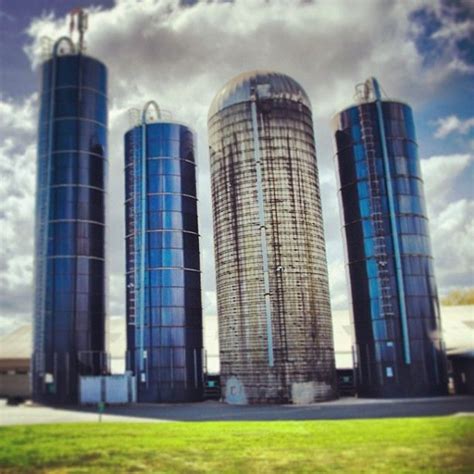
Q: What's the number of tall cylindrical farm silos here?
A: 4